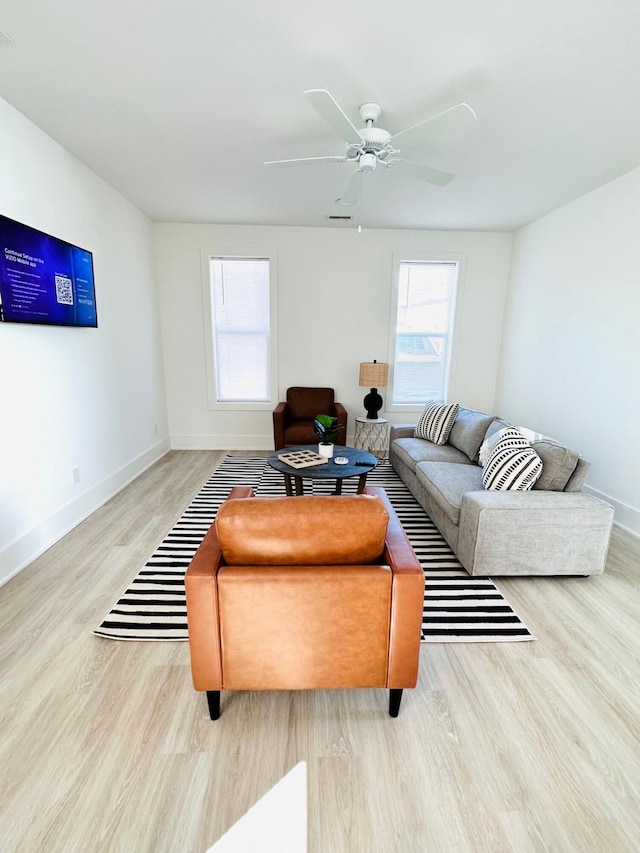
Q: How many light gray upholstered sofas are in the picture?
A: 1